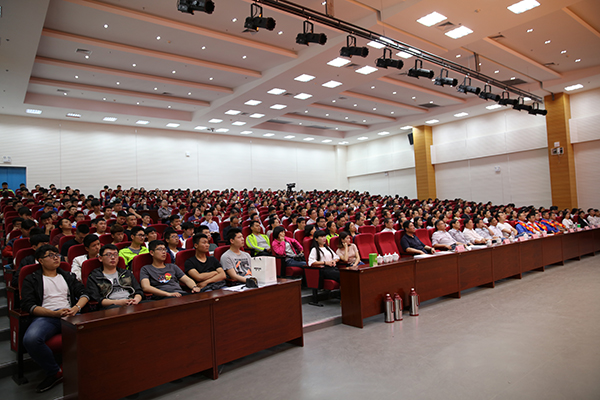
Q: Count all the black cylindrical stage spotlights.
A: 12